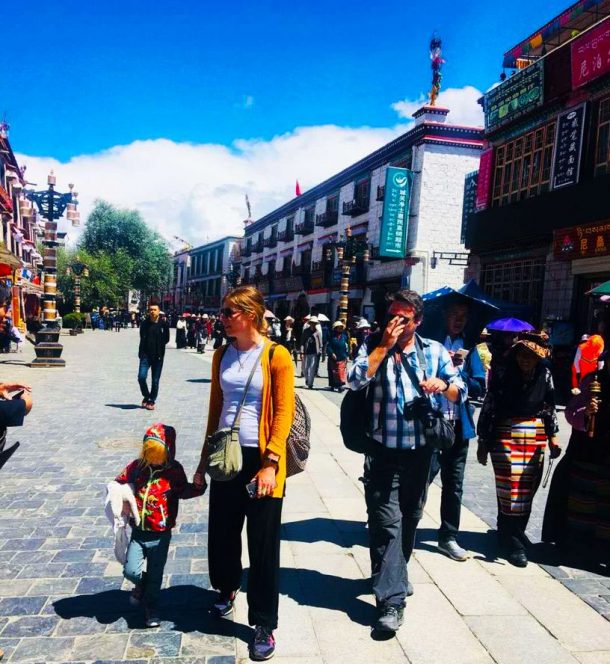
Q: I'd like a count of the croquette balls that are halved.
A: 0